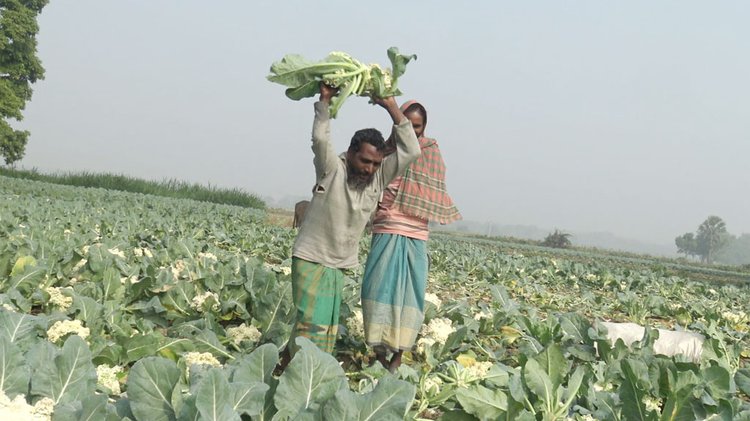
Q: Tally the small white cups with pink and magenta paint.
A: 0